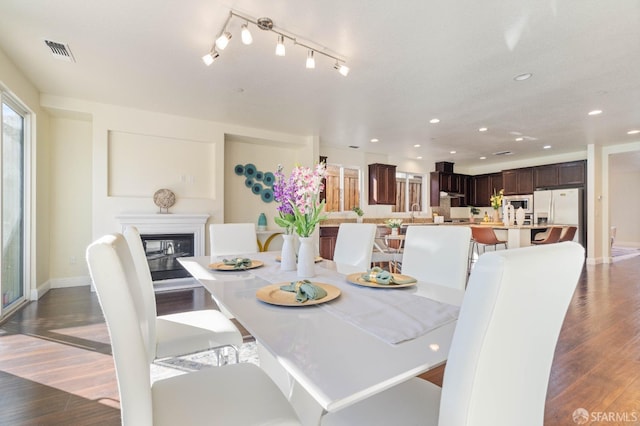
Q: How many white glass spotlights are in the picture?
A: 6